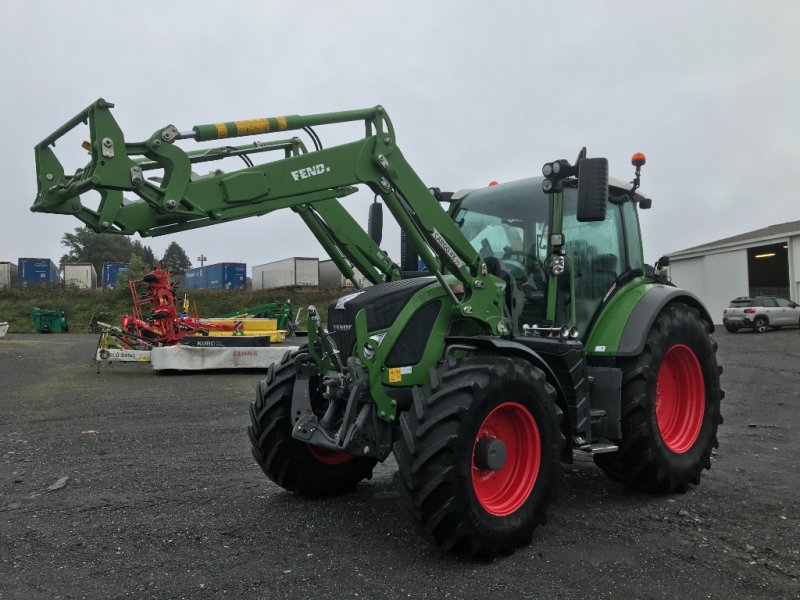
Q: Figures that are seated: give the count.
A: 0